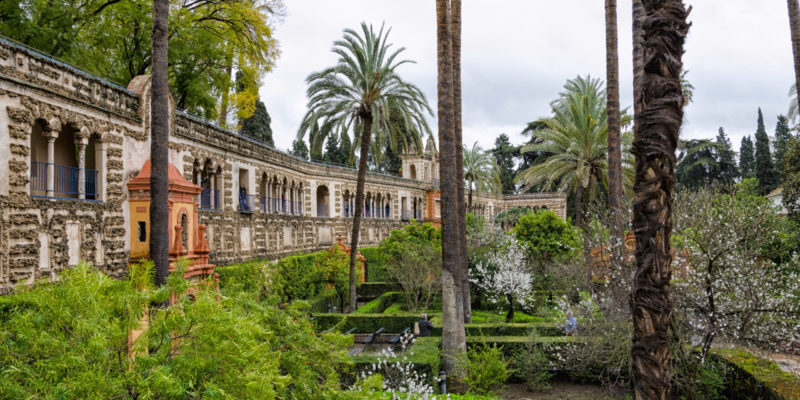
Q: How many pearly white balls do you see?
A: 0